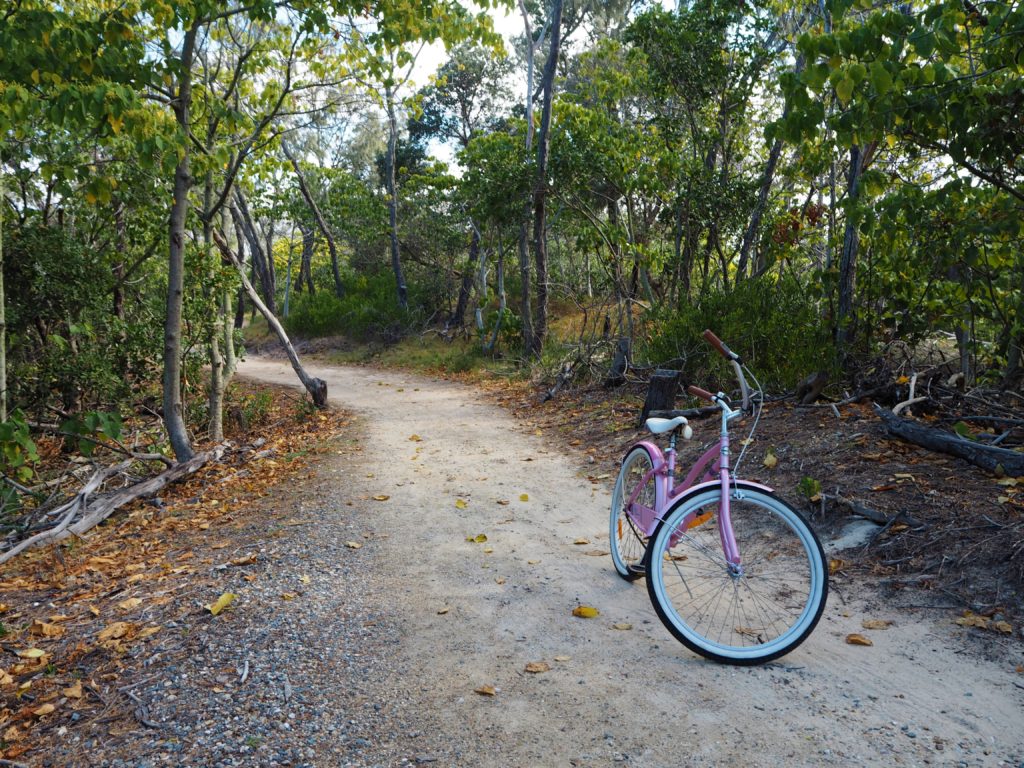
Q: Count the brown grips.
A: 2